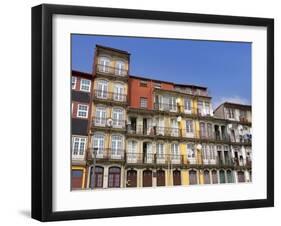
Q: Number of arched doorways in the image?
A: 12